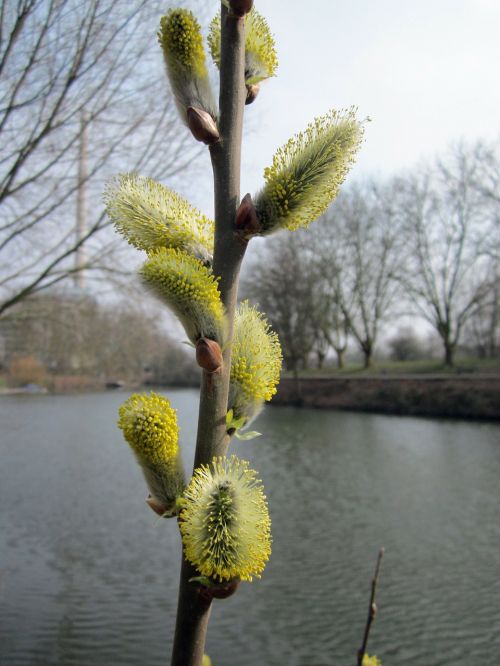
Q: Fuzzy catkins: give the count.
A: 8